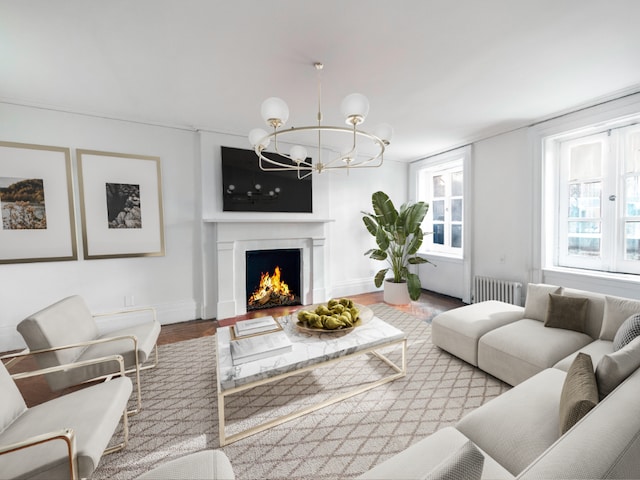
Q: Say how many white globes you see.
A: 6